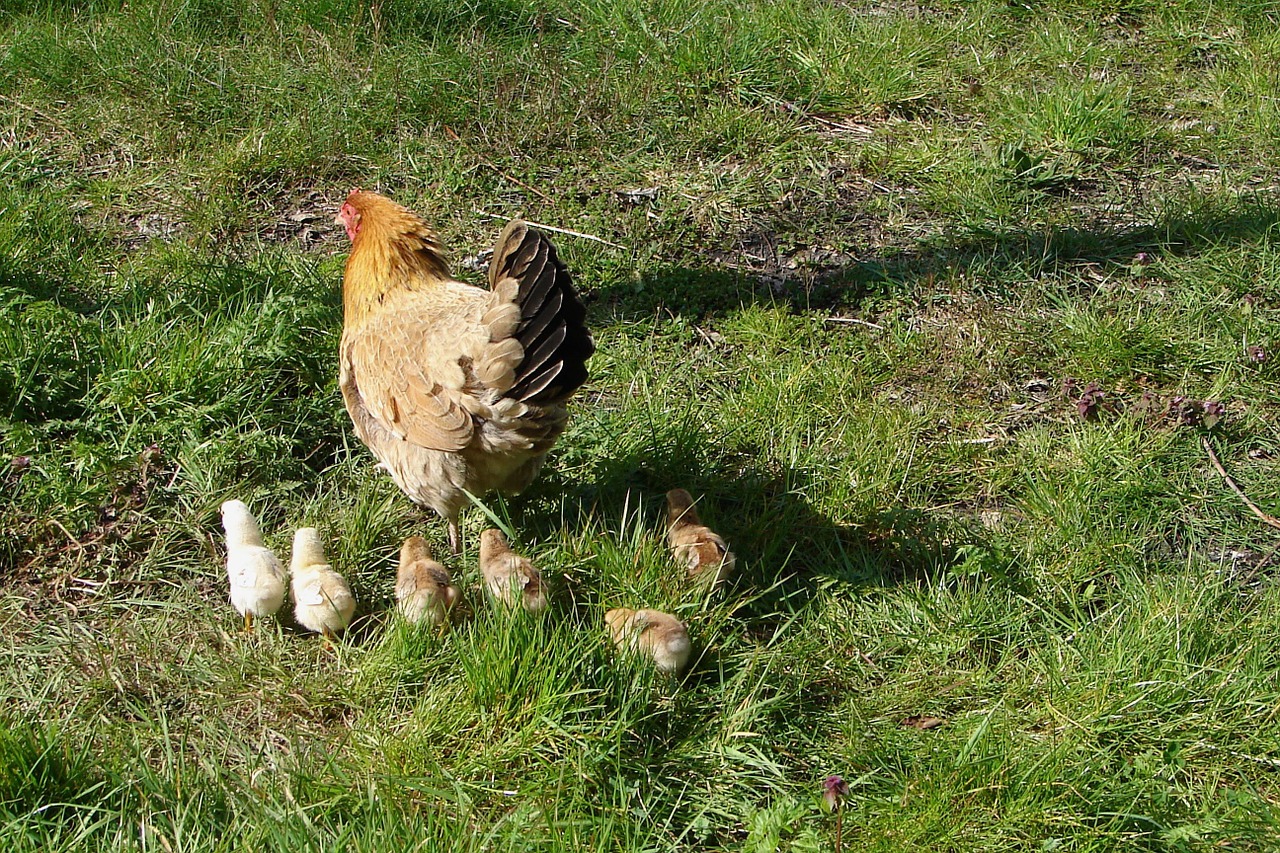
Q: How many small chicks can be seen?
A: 6